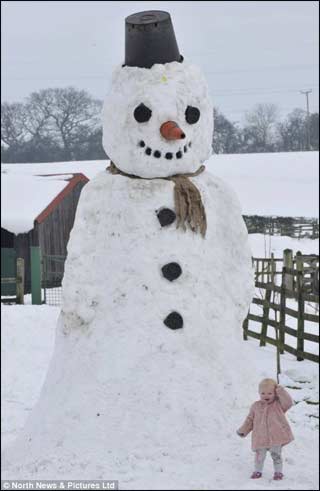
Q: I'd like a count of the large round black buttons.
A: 3